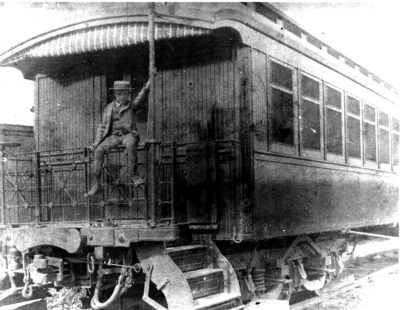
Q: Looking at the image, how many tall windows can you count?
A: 7